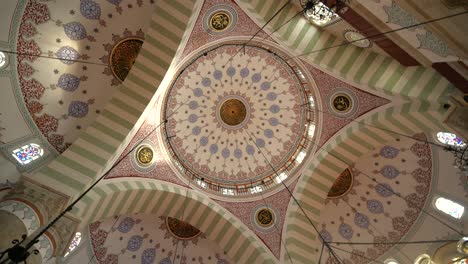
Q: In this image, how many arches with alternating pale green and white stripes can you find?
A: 4